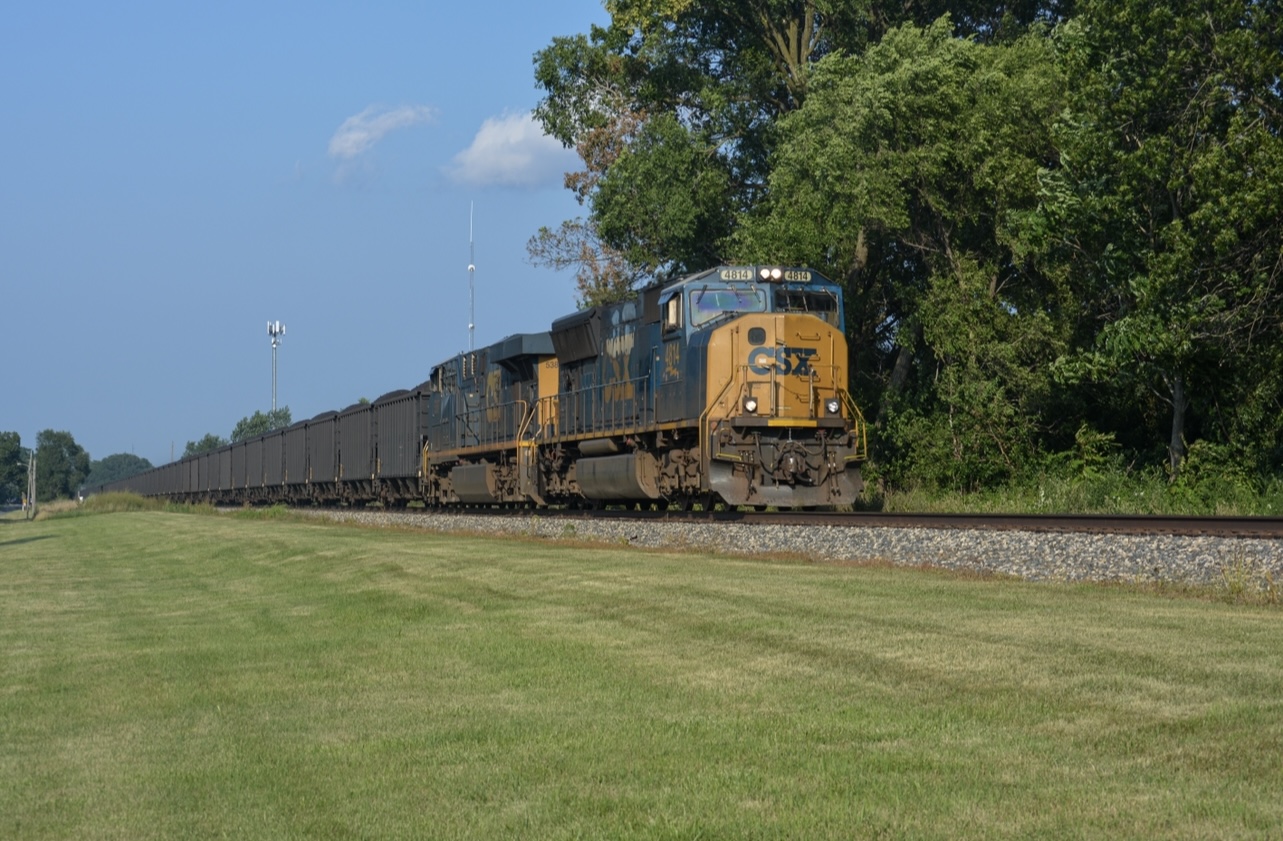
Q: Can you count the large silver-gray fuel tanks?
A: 2